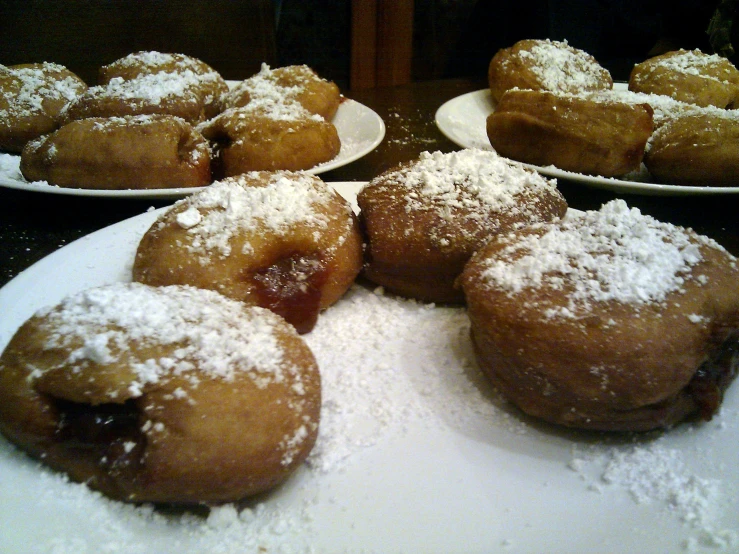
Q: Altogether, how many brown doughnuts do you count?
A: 15